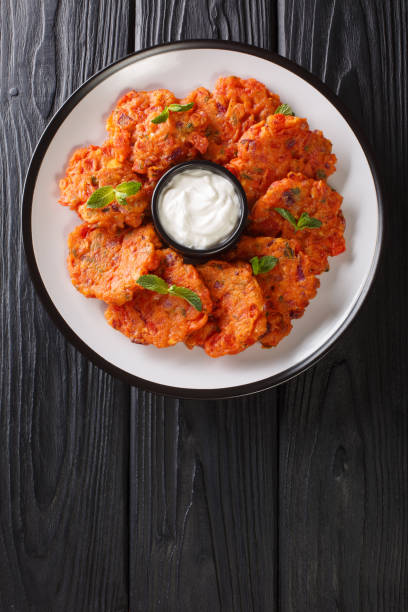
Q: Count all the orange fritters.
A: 9